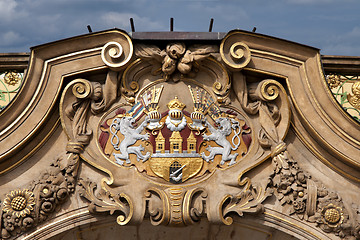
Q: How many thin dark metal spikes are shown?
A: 5